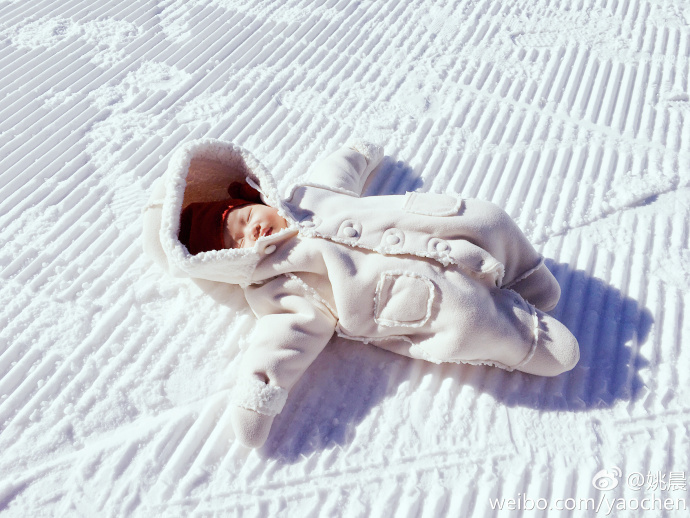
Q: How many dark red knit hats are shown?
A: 1